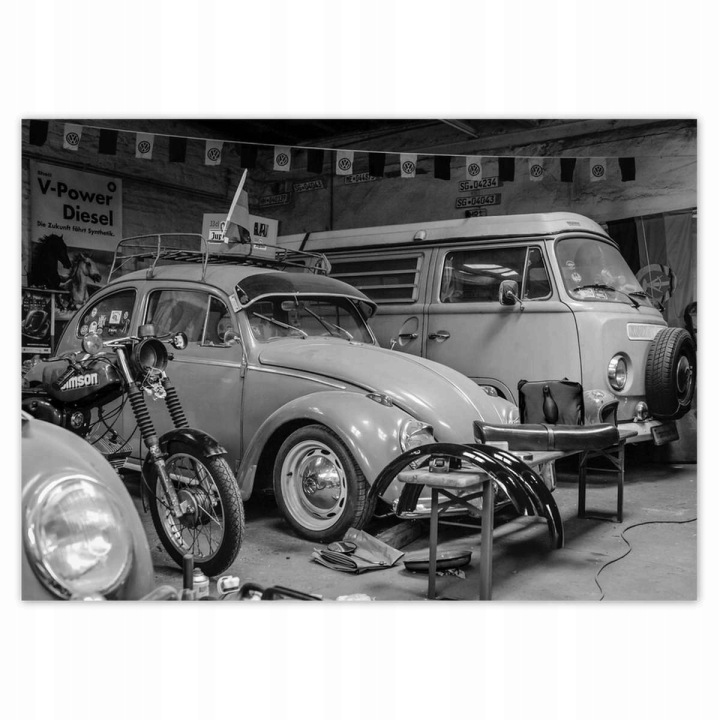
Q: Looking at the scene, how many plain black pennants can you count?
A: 10